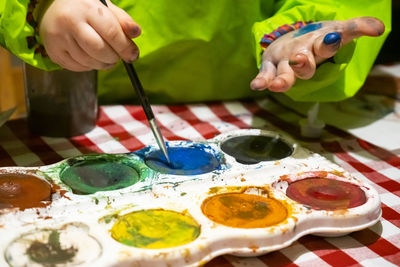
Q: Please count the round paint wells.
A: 8